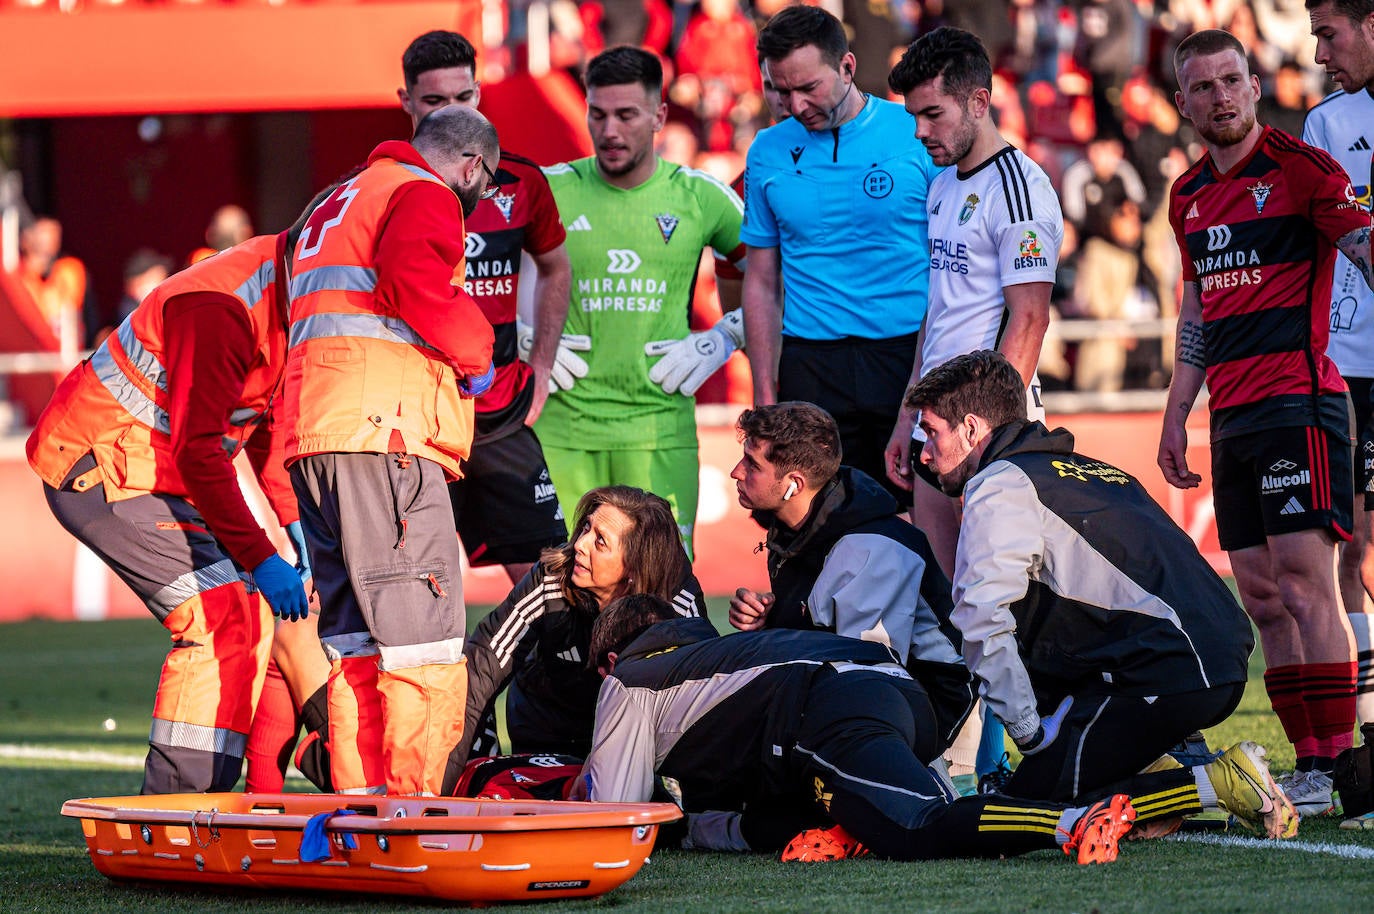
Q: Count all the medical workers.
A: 6